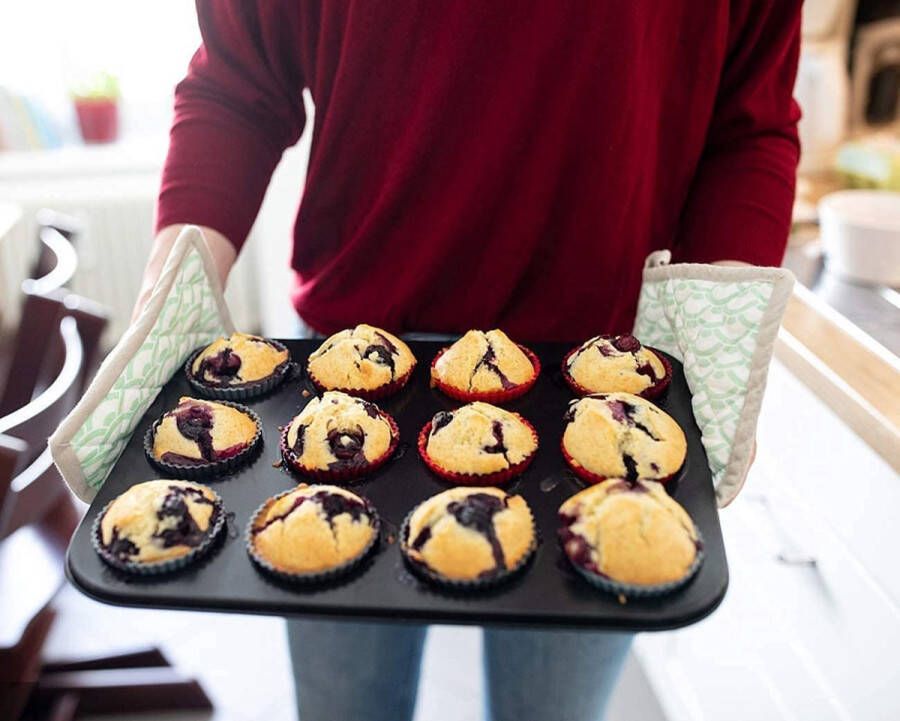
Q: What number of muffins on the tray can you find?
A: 12